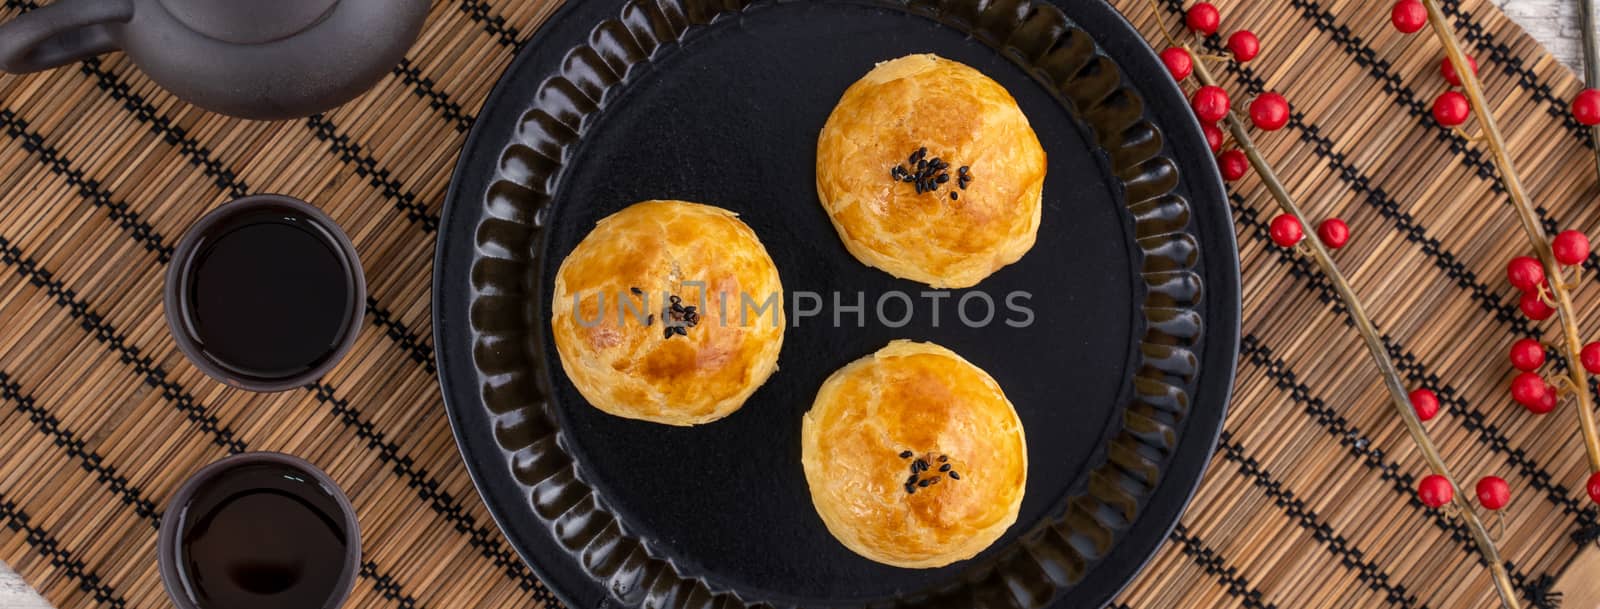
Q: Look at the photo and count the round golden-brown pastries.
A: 3